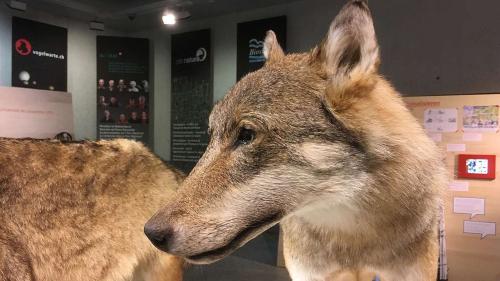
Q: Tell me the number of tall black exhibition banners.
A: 4